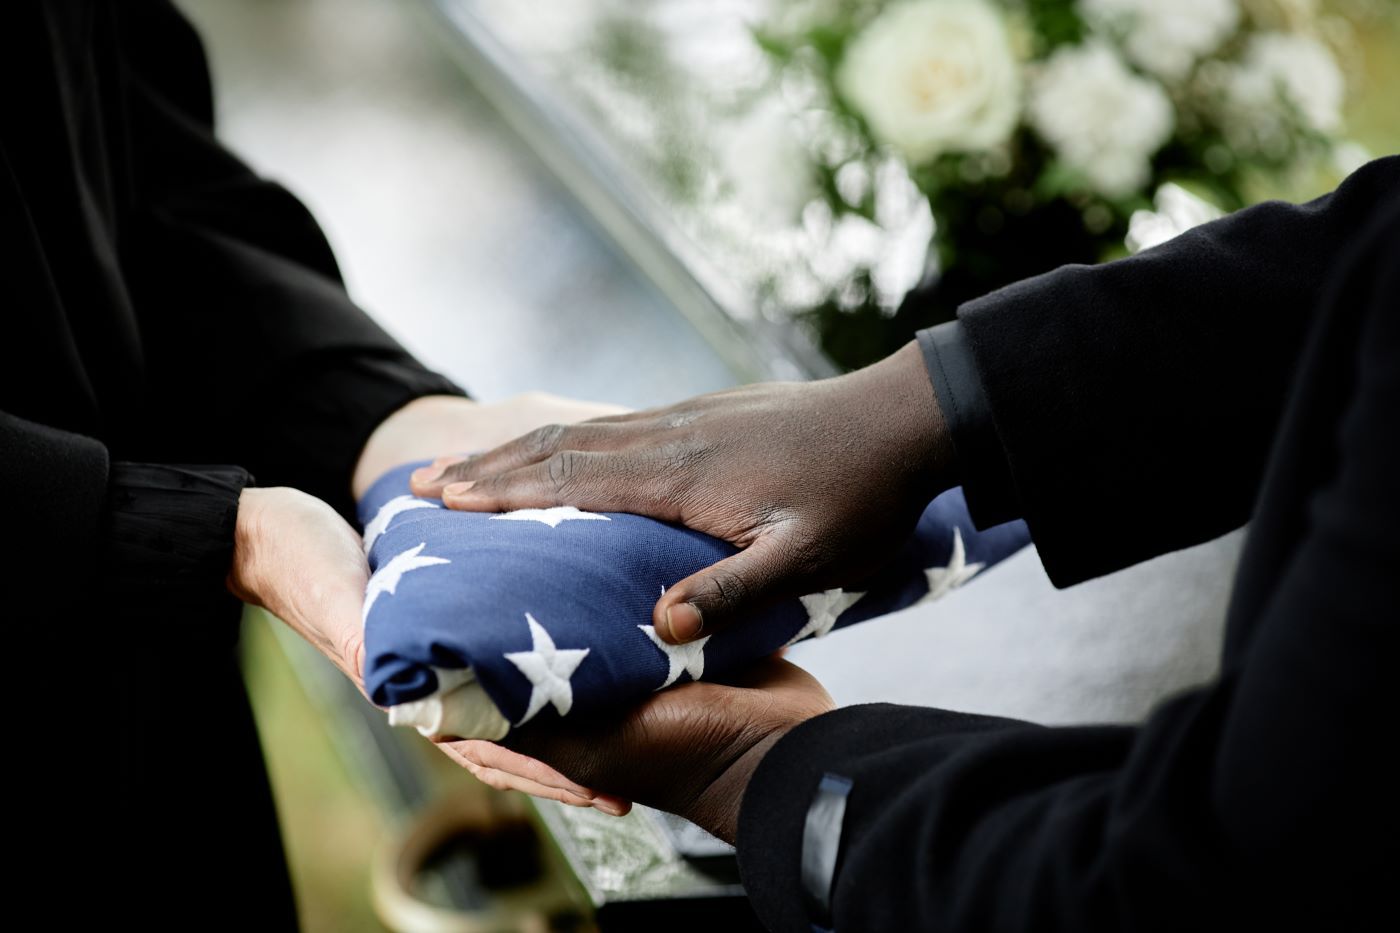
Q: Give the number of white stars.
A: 7